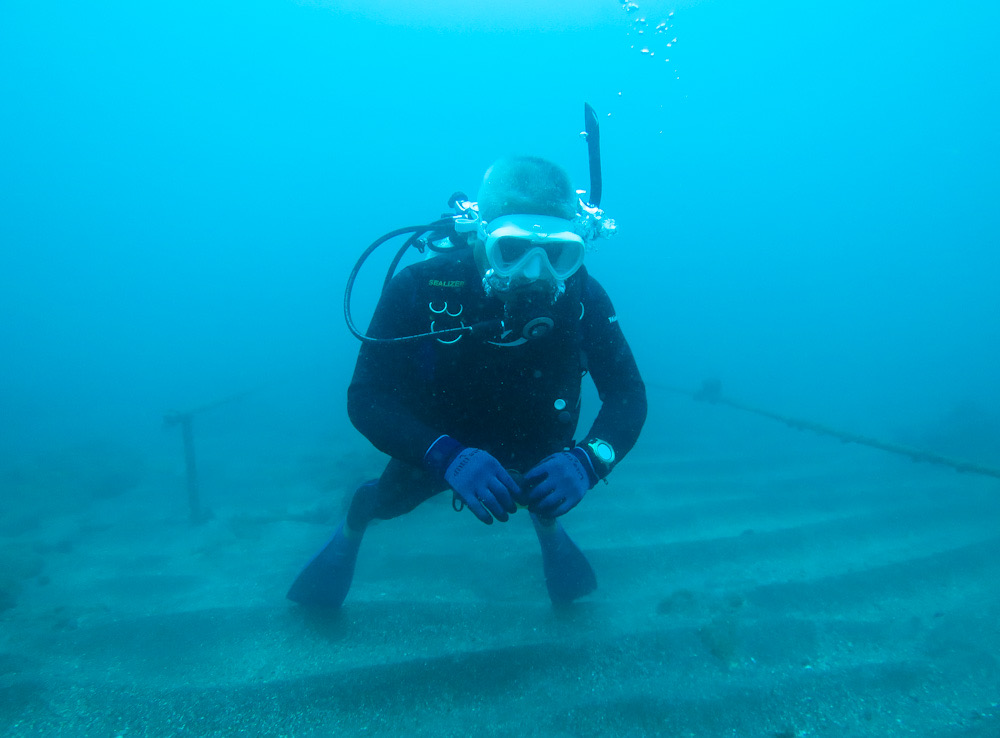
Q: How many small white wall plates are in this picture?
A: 0